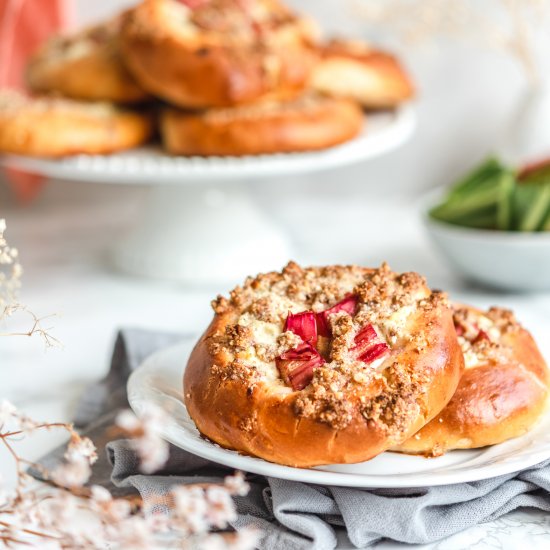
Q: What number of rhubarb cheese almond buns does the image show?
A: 7